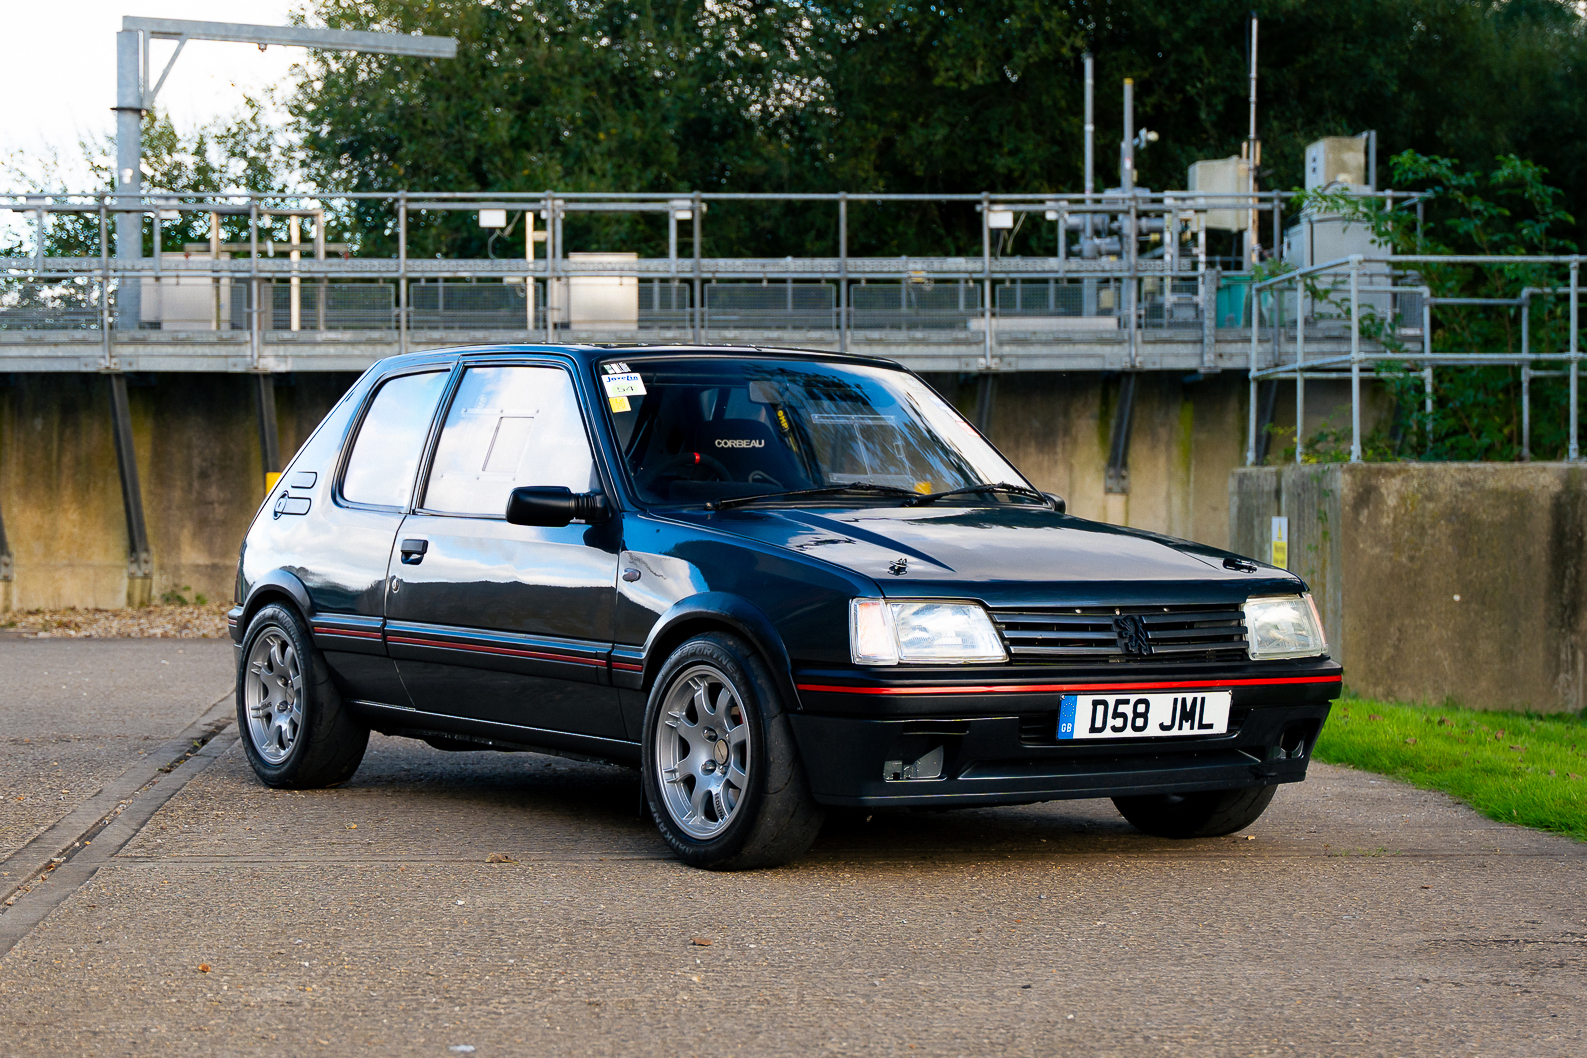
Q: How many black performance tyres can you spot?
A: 3